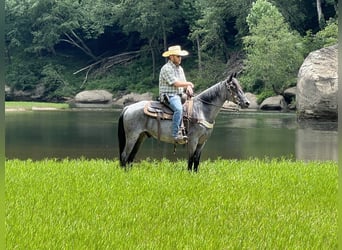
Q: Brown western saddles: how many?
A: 1